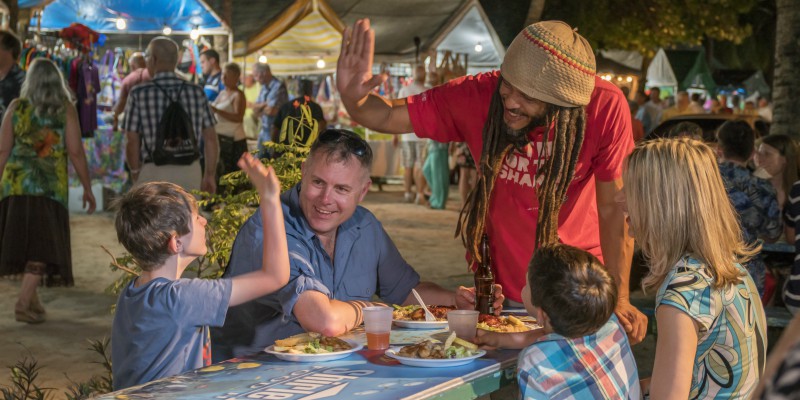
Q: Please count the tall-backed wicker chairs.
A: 0